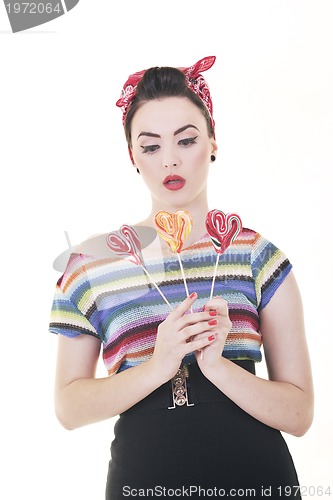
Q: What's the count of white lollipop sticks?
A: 3